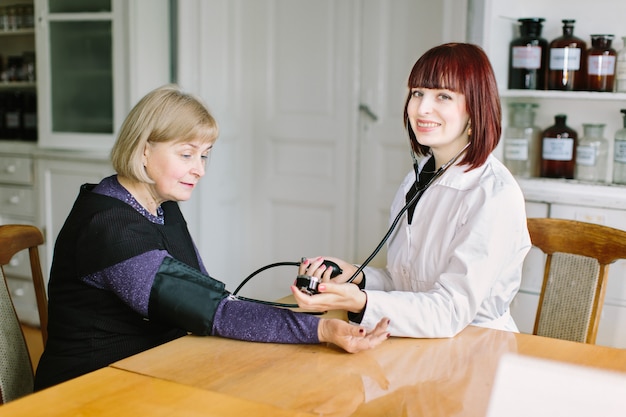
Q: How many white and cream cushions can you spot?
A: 2